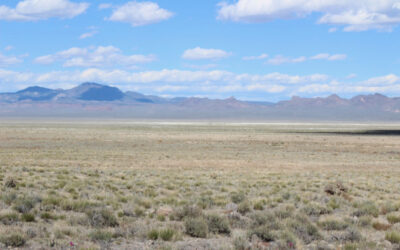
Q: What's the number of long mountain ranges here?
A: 1